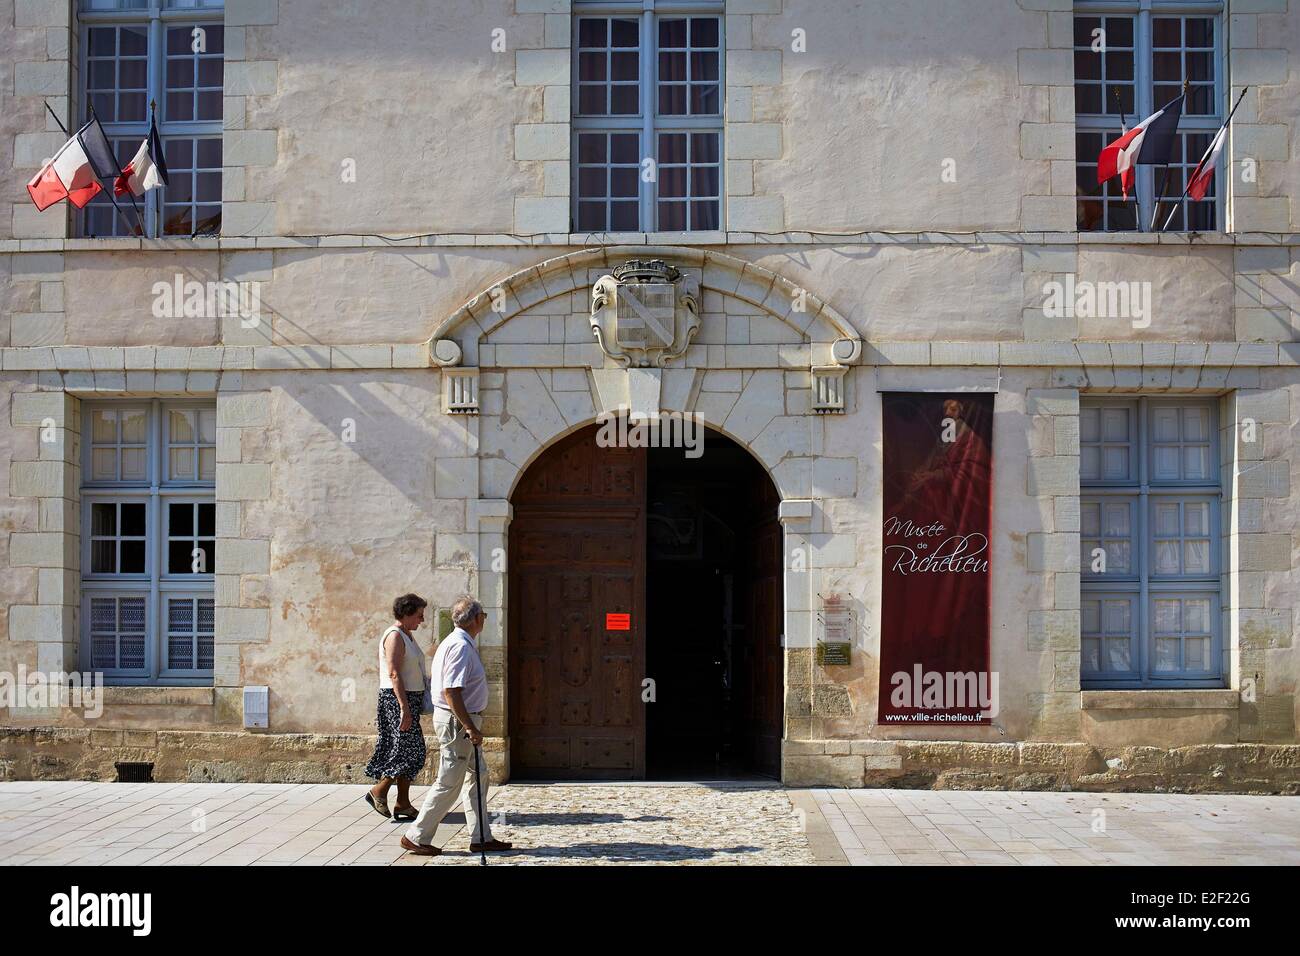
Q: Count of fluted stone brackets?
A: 2